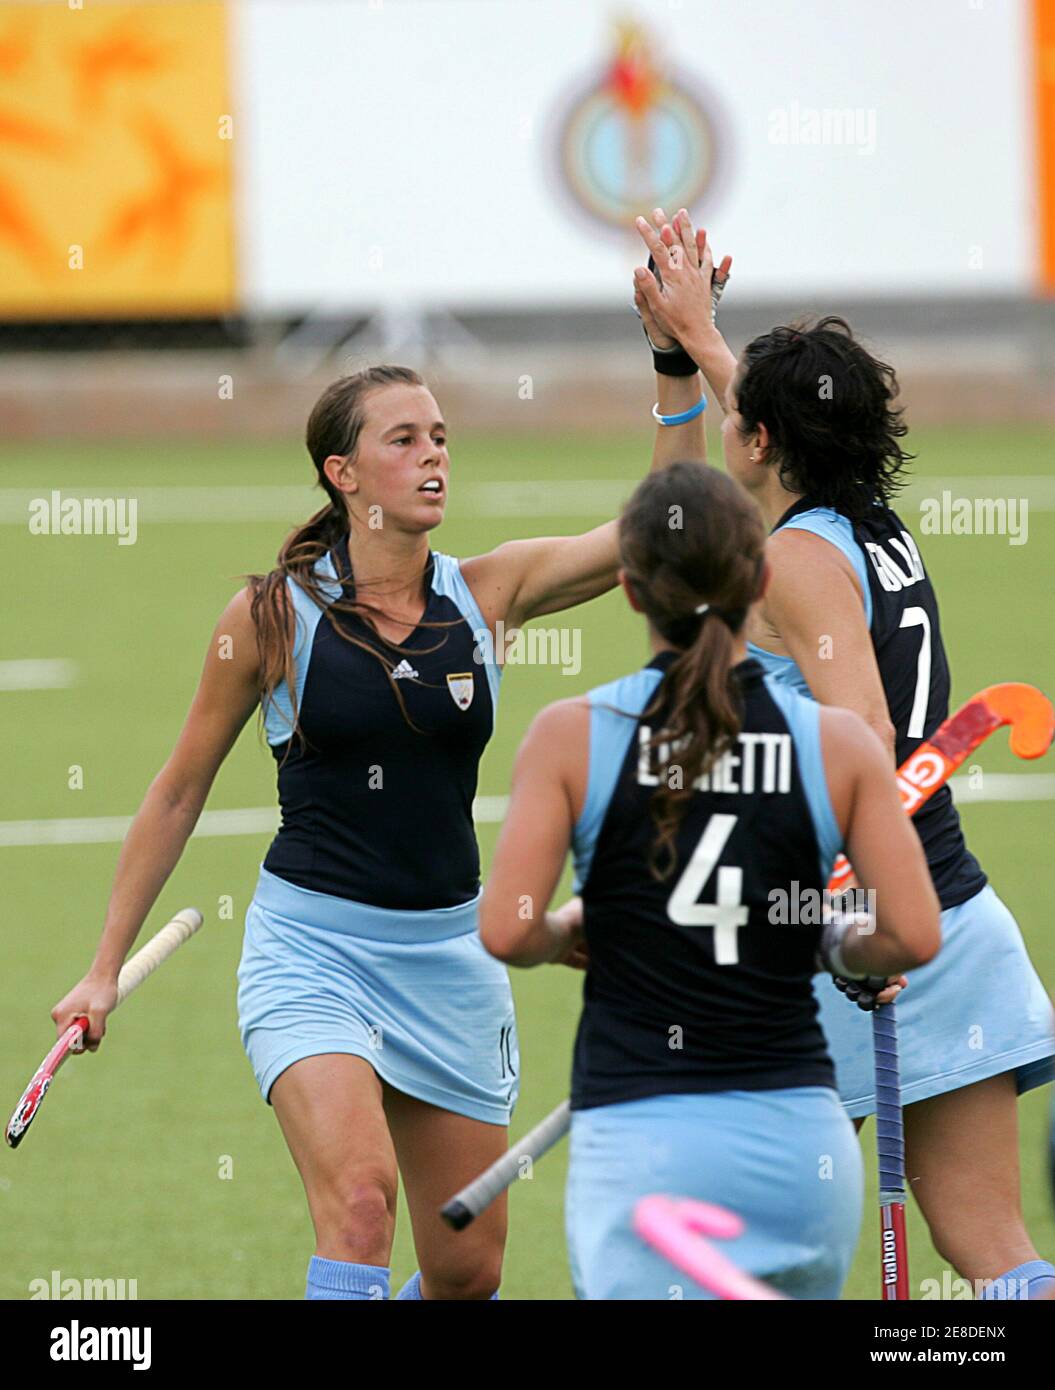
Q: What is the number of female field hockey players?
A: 3